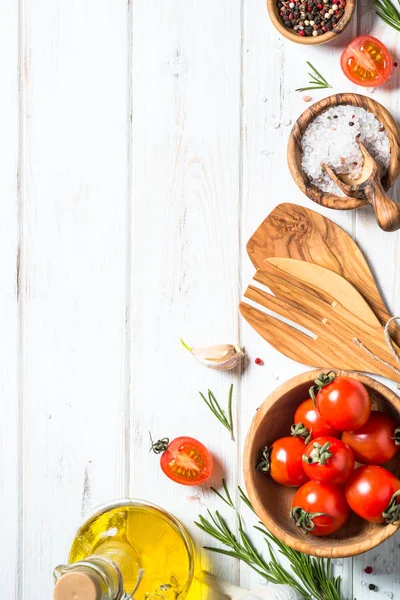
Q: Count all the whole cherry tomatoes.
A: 7